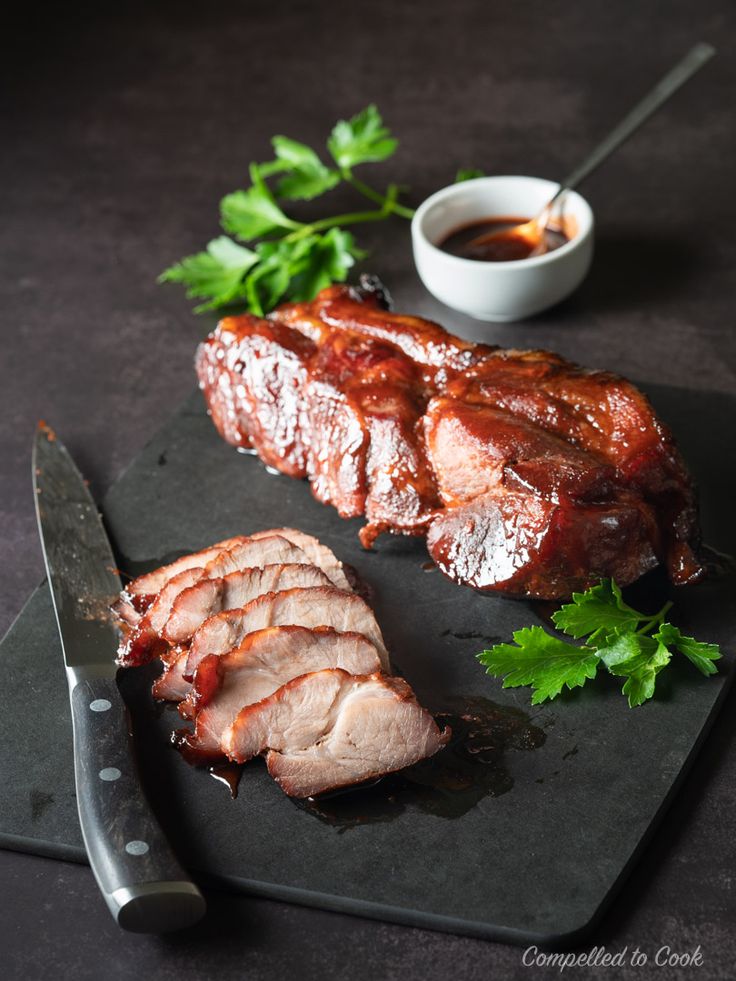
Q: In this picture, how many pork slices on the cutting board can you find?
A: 6